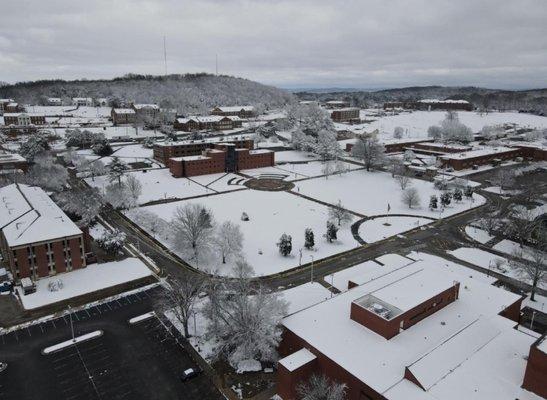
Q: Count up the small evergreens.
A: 7